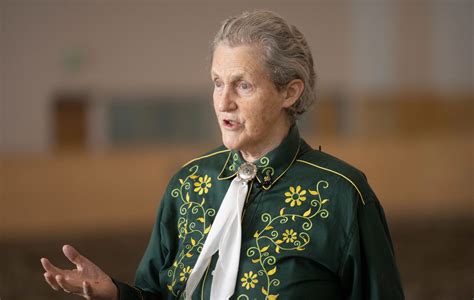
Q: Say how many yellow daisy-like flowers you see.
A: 5